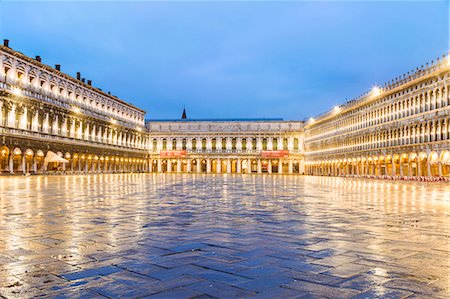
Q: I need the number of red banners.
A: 2